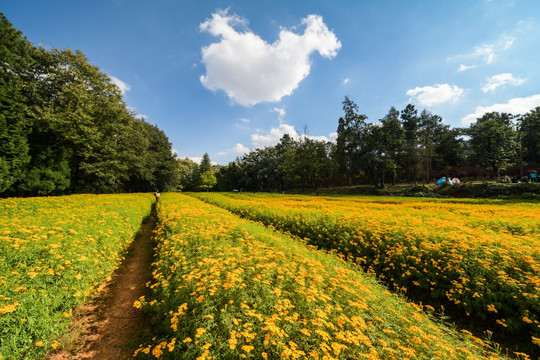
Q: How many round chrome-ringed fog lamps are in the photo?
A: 0